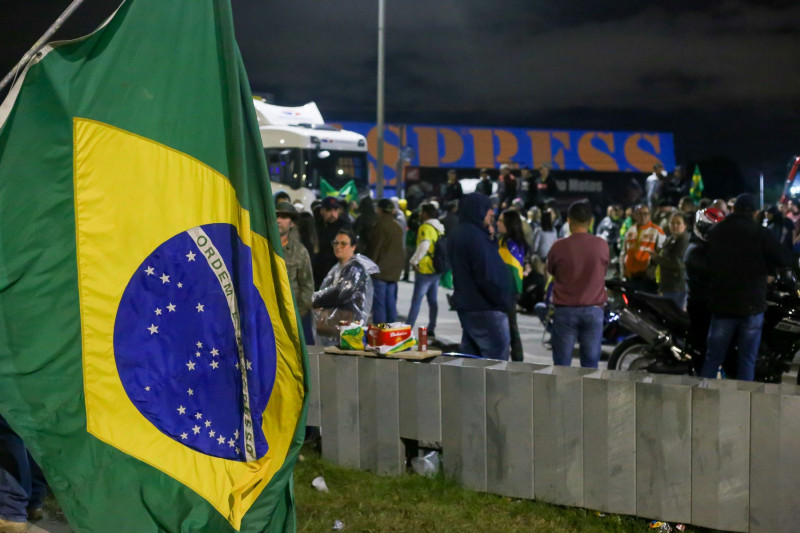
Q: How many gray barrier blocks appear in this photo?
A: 11